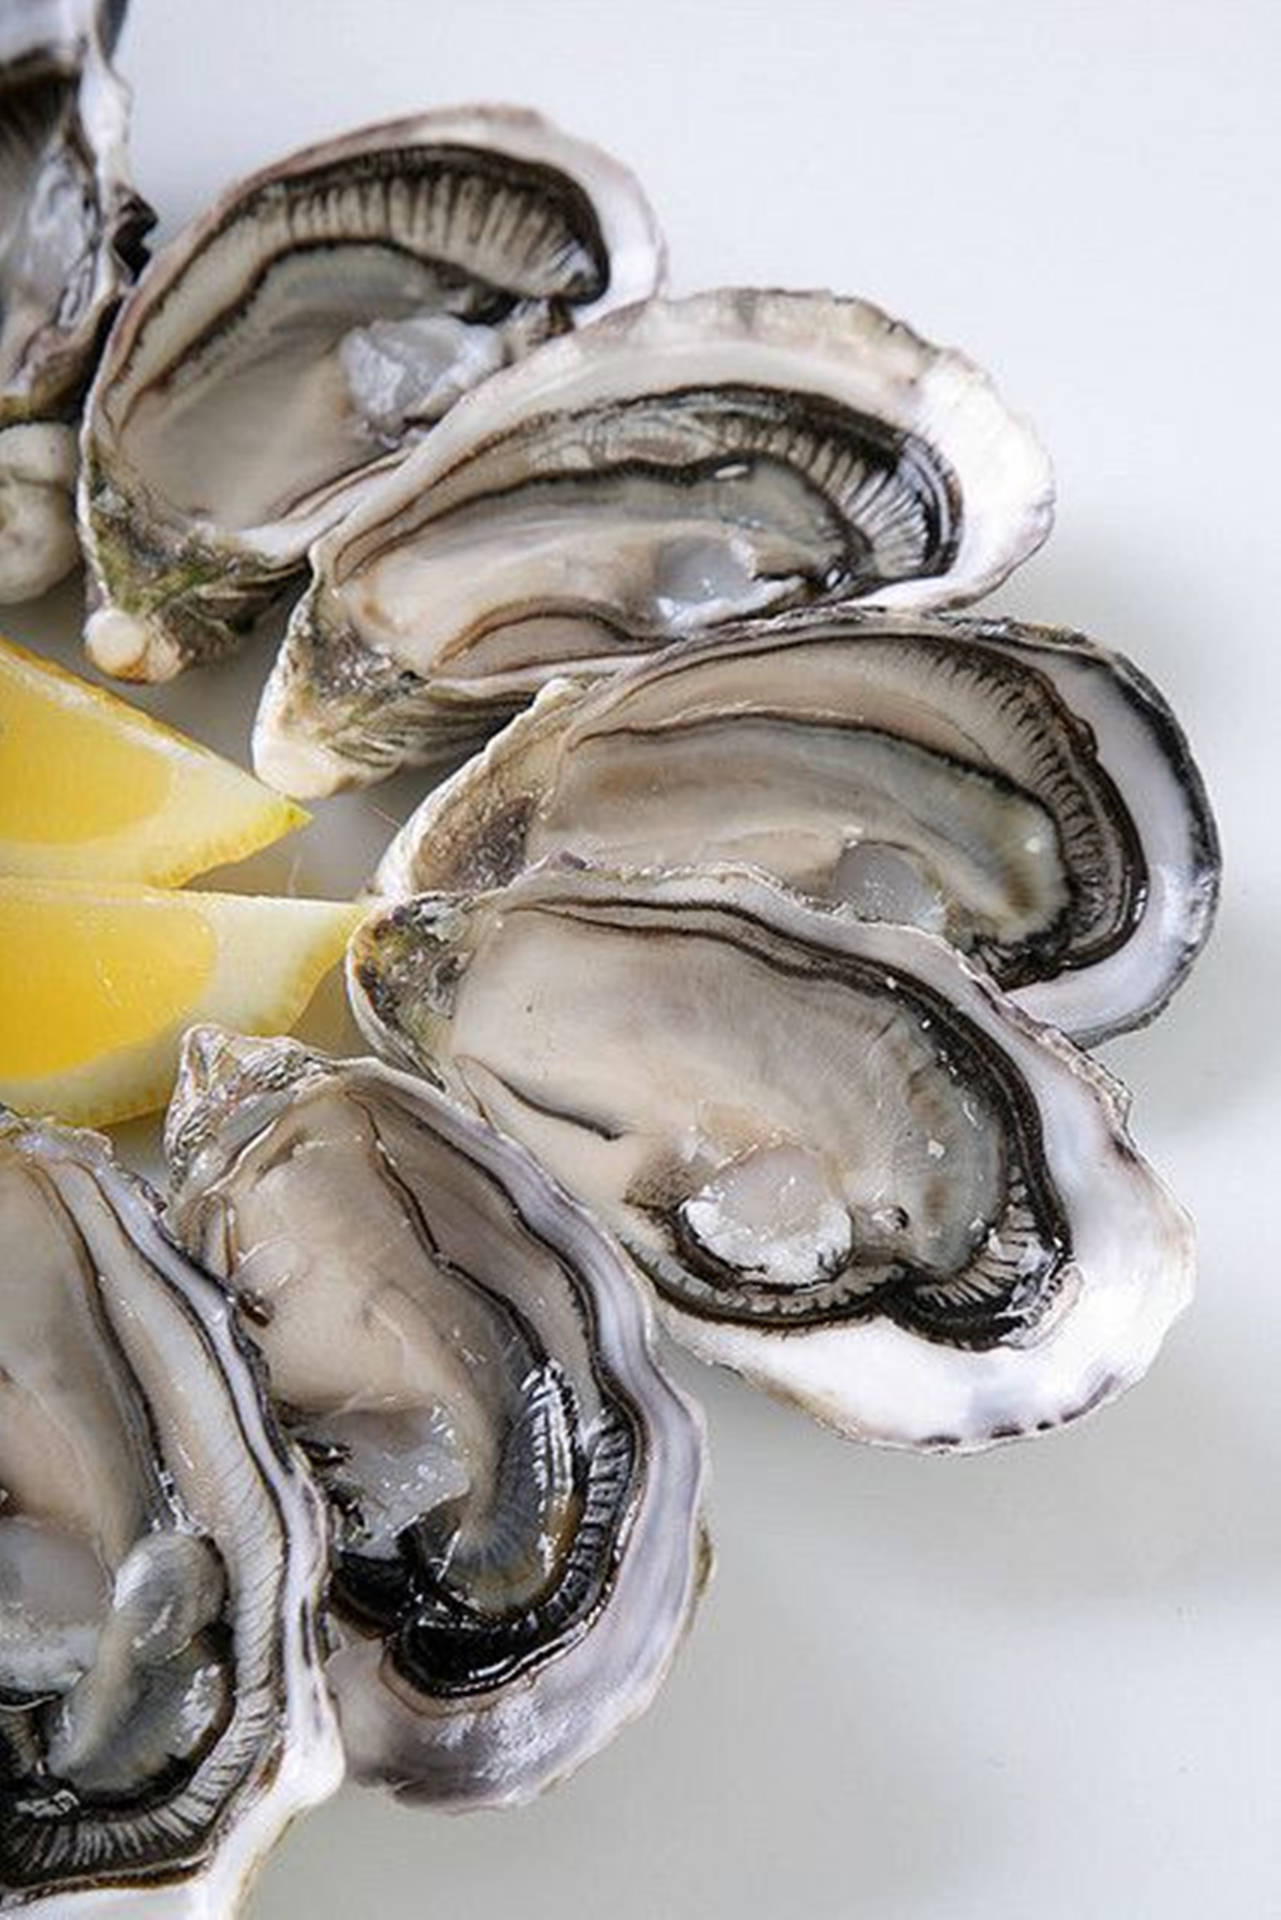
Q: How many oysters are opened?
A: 7